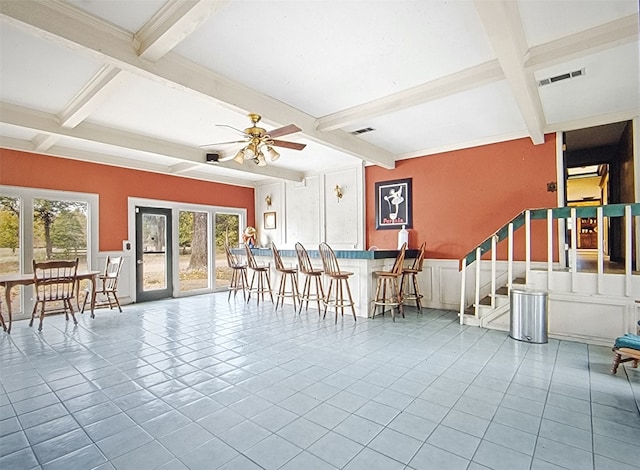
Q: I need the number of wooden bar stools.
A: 7